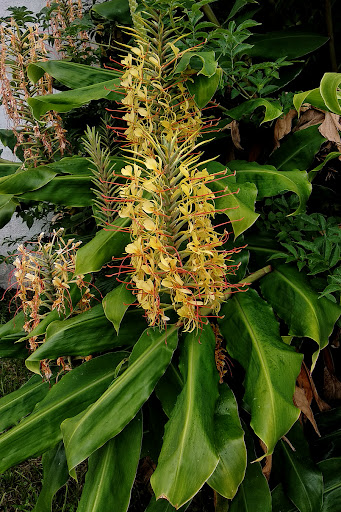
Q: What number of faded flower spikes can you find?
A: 3